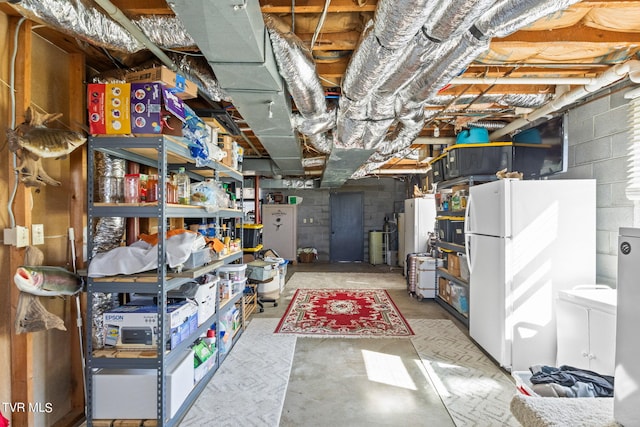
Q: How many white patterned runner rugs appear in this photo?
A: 2